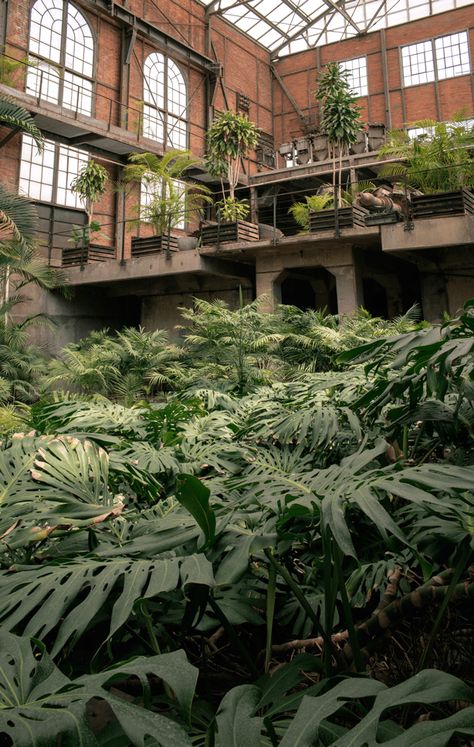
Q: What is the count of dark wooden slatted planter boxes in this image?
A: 5